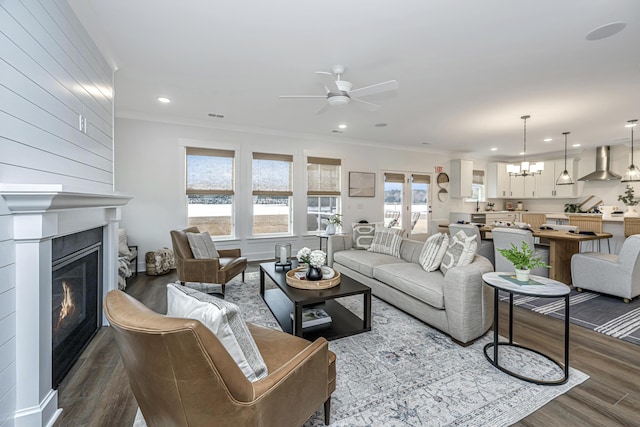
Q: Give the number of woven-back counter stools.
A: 3